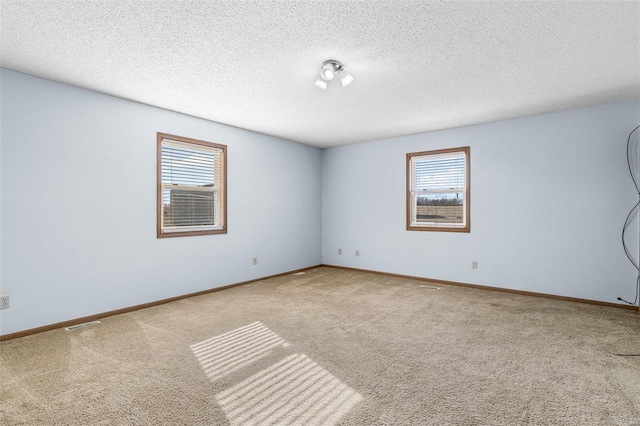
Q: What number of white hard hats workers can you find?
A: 0